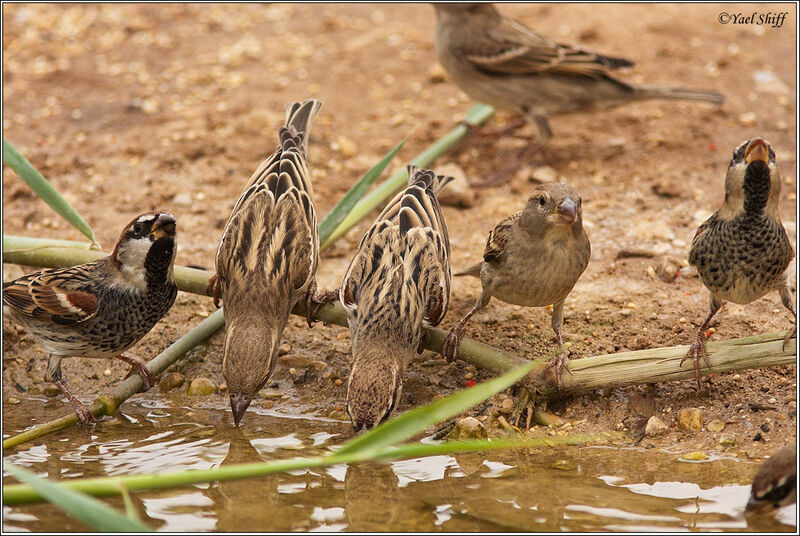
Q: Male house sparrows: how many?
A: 2